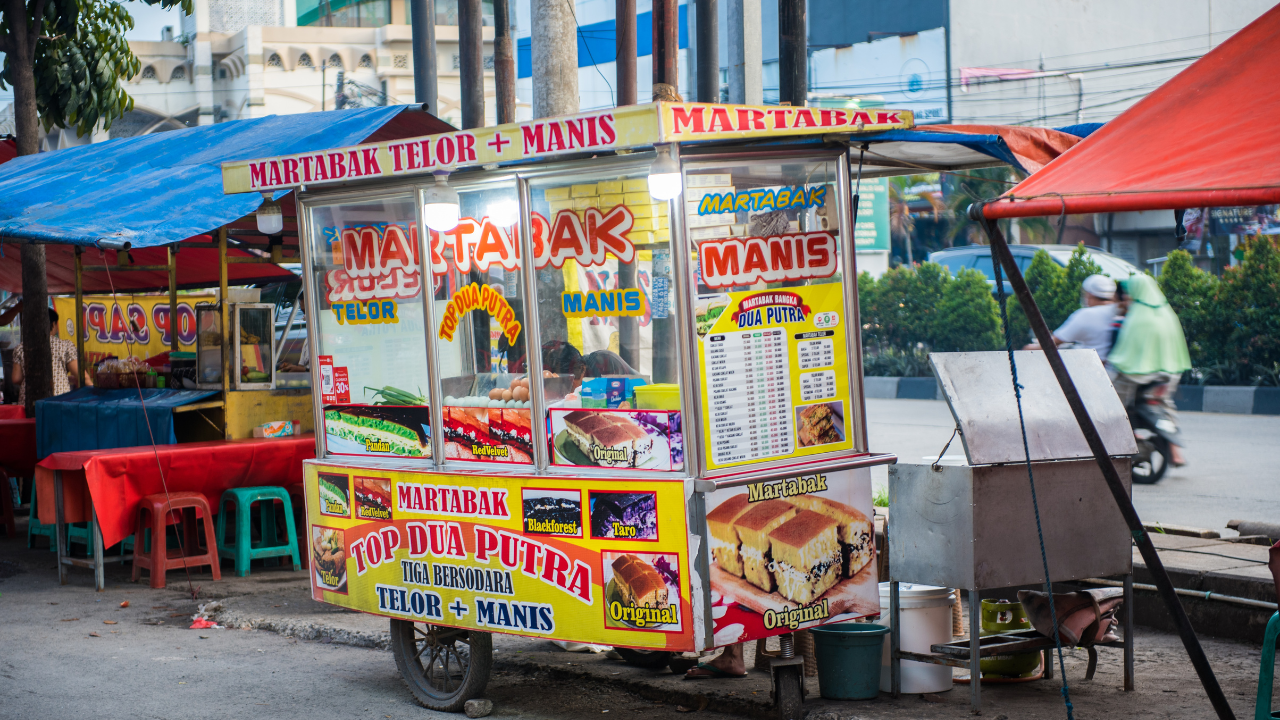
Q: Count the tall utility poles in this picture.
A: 9